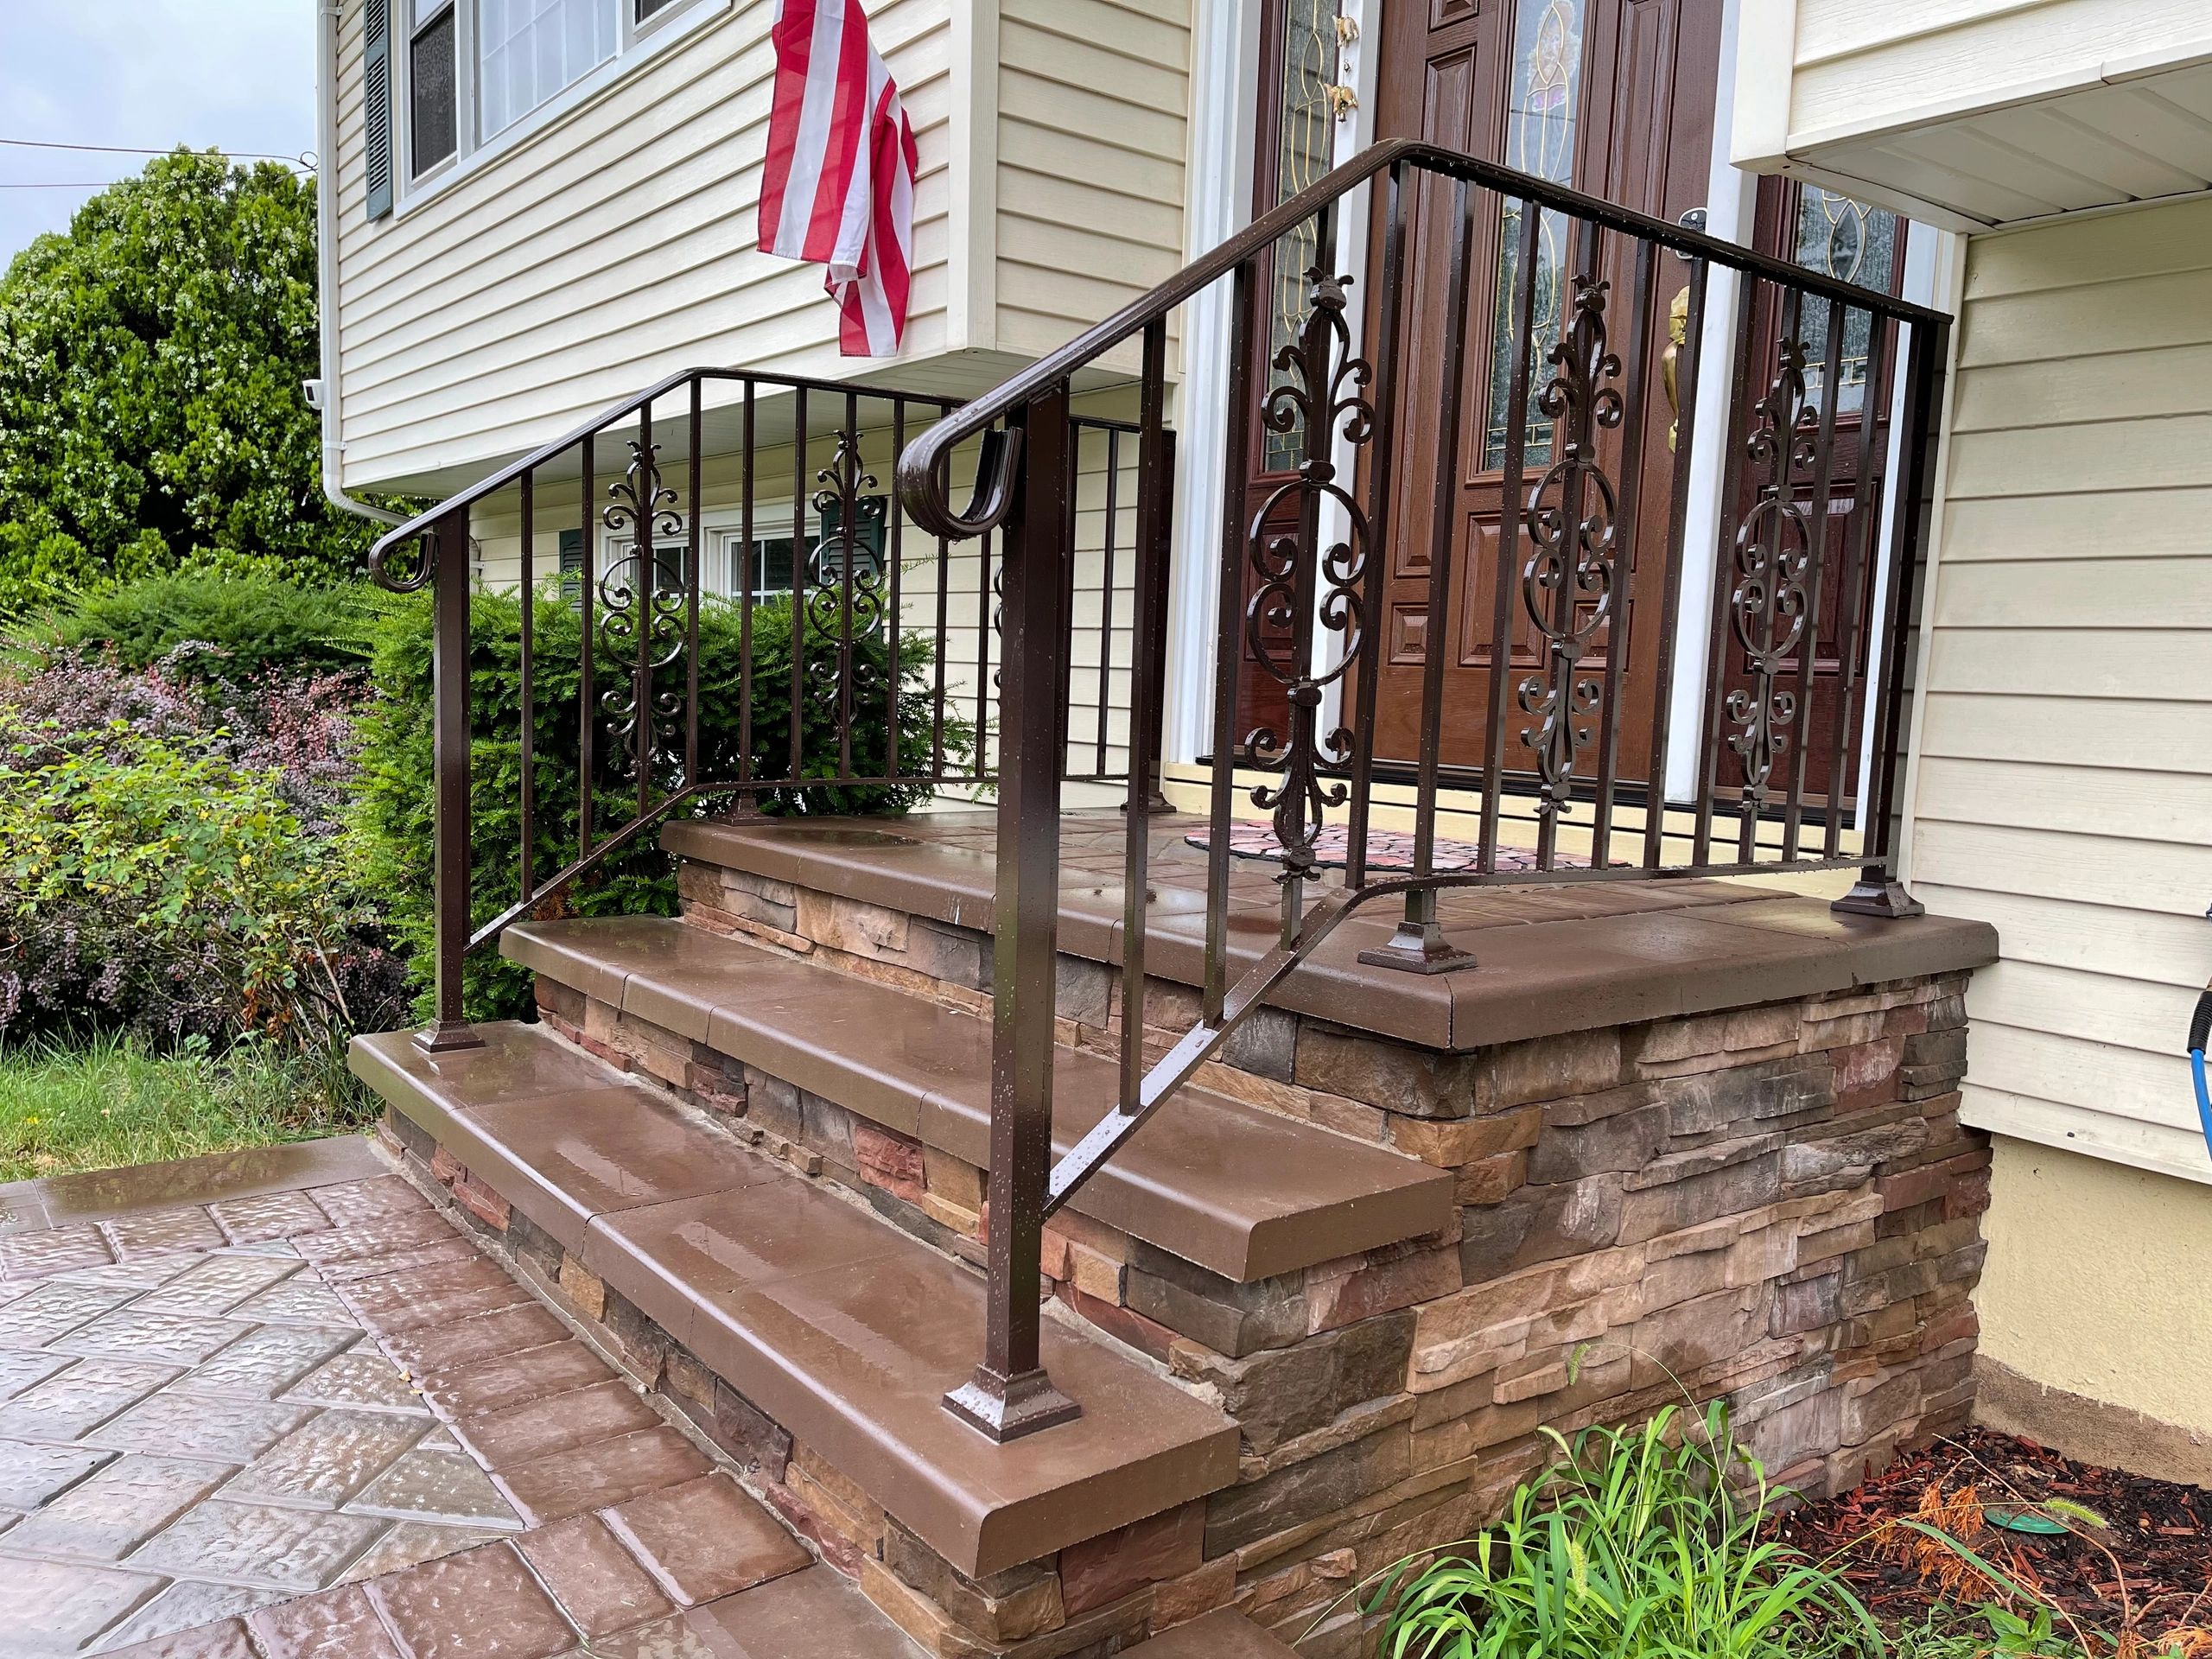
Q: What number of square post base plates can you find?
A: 6